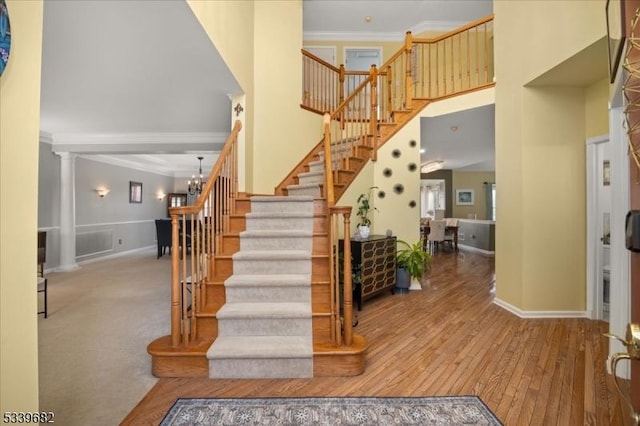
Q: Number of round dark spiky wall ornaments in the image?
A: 7